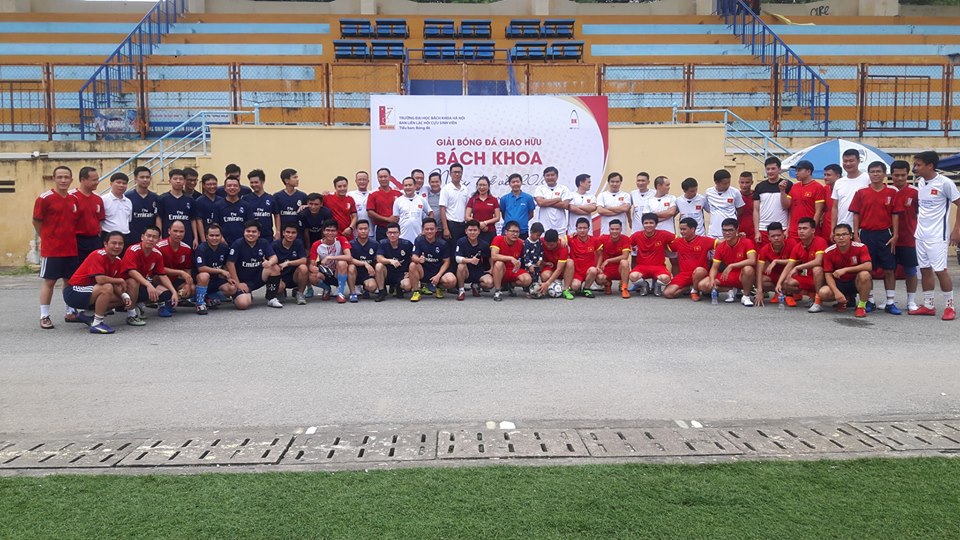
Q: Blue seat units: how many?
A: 12